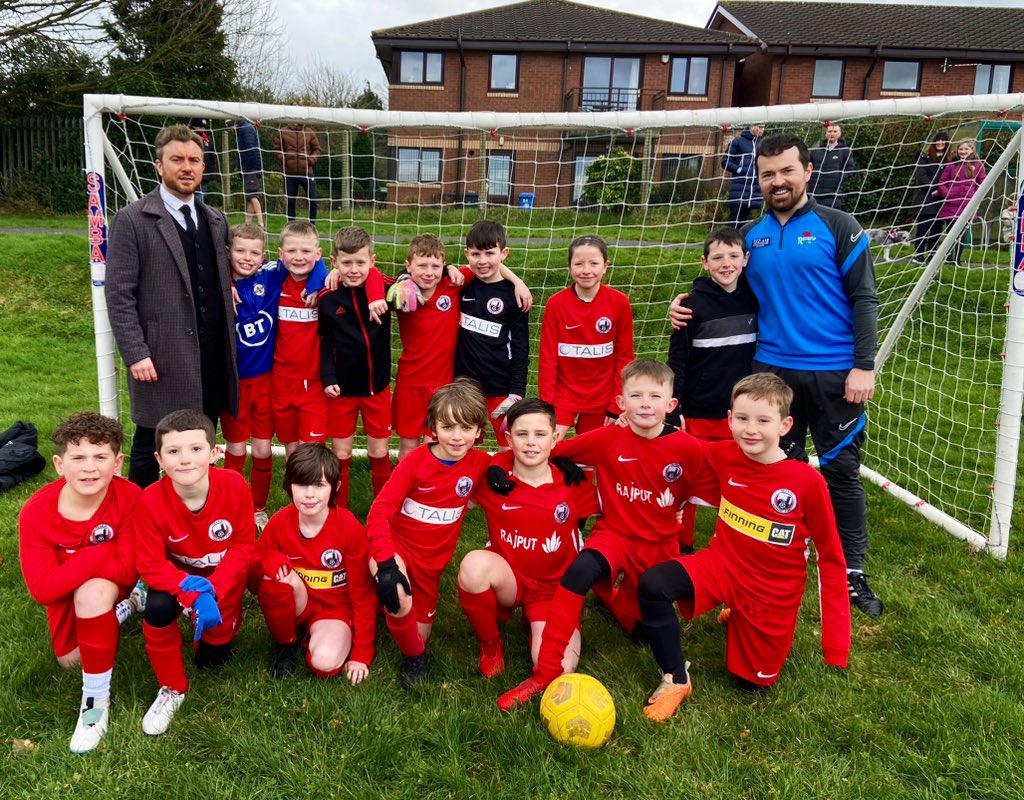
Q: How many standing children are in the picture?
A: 7